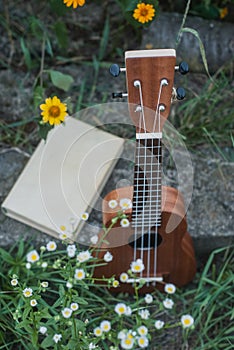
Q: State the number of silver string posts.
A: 4